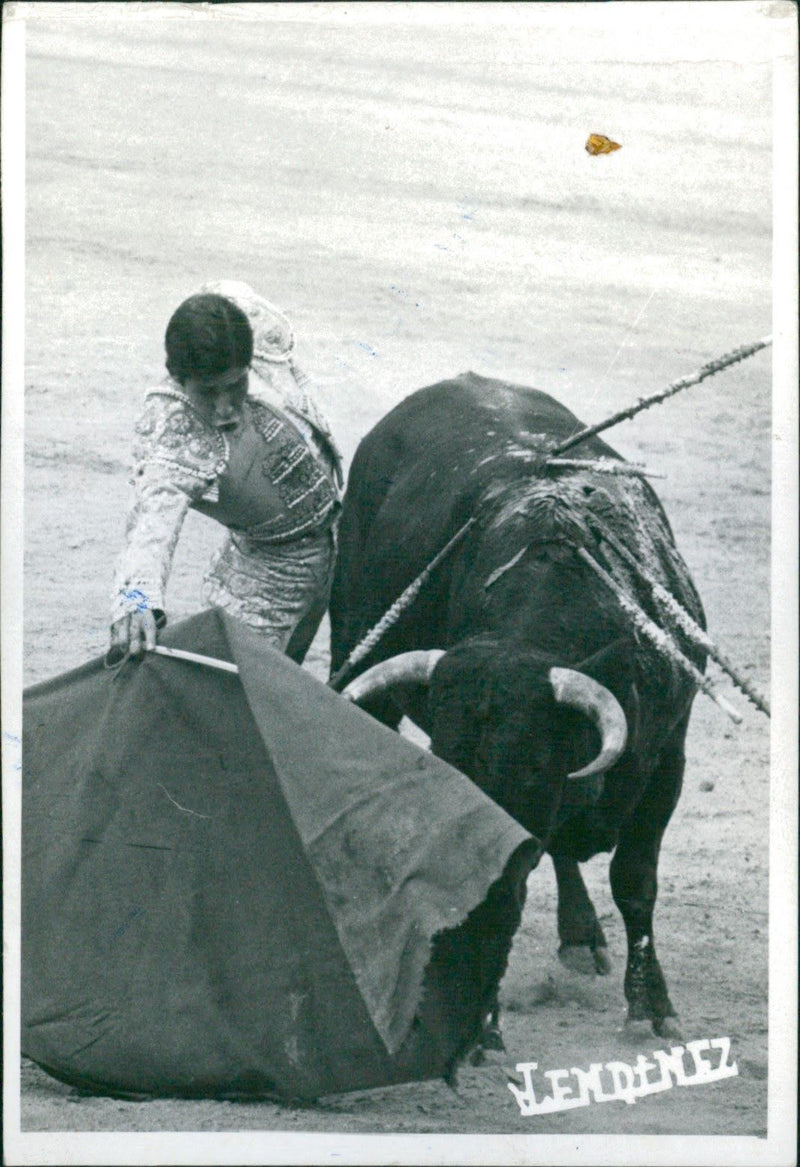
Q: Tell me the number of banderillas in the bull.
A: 5